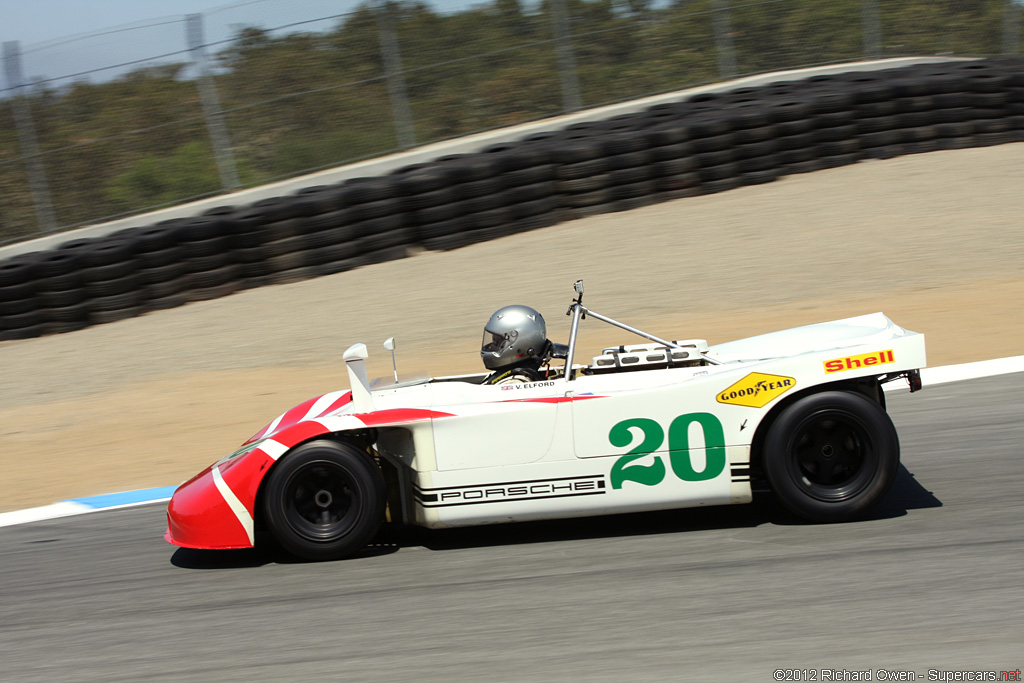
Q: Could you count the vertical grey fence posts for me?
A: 7